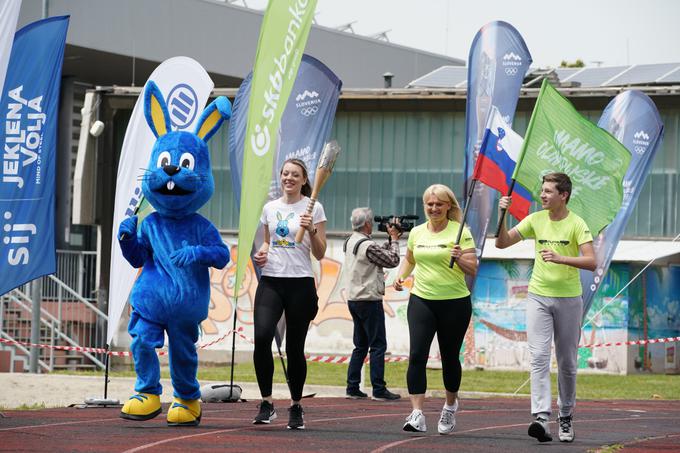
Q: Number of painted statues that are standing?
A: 0